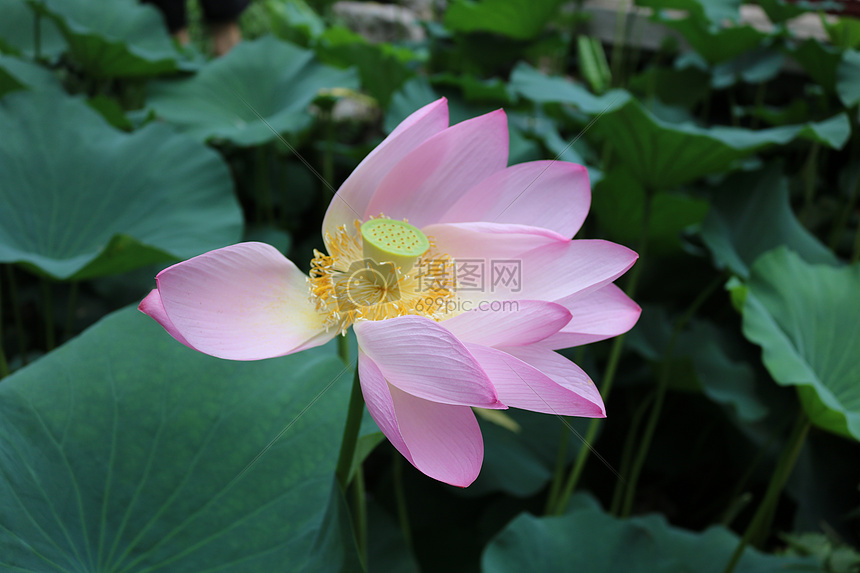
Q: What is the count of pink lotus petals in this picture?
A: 12